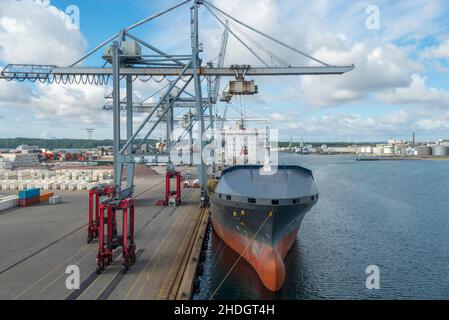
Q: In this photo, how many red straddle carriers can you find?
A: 3